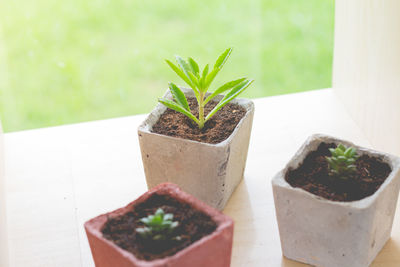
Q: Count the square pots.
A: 3